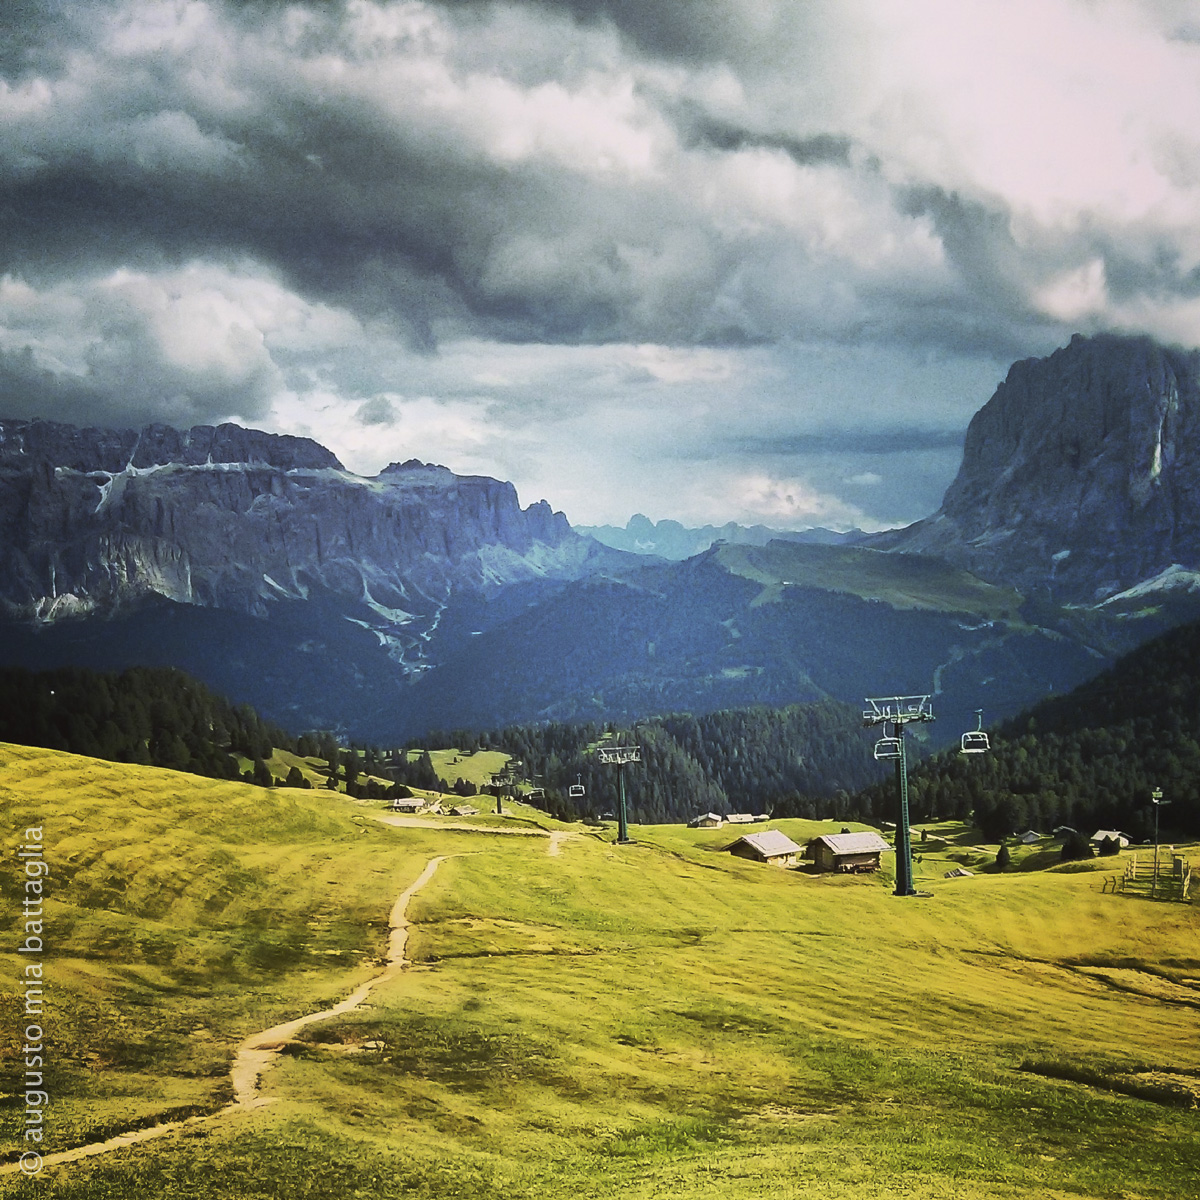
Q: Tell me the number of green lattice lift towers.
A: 3